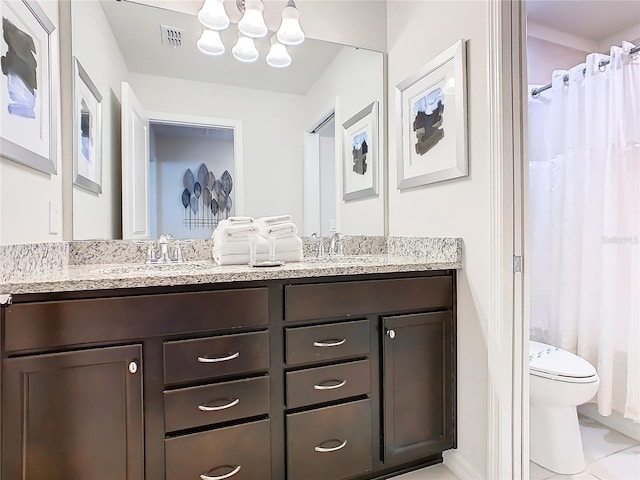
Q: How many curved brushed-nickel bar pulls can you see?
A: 6